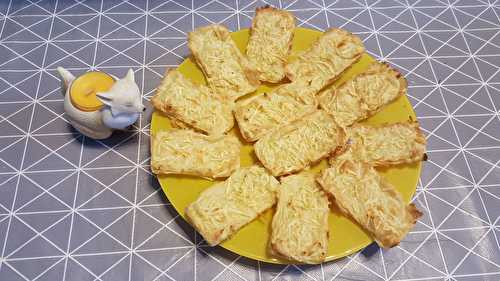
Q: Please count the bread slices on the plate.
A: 12